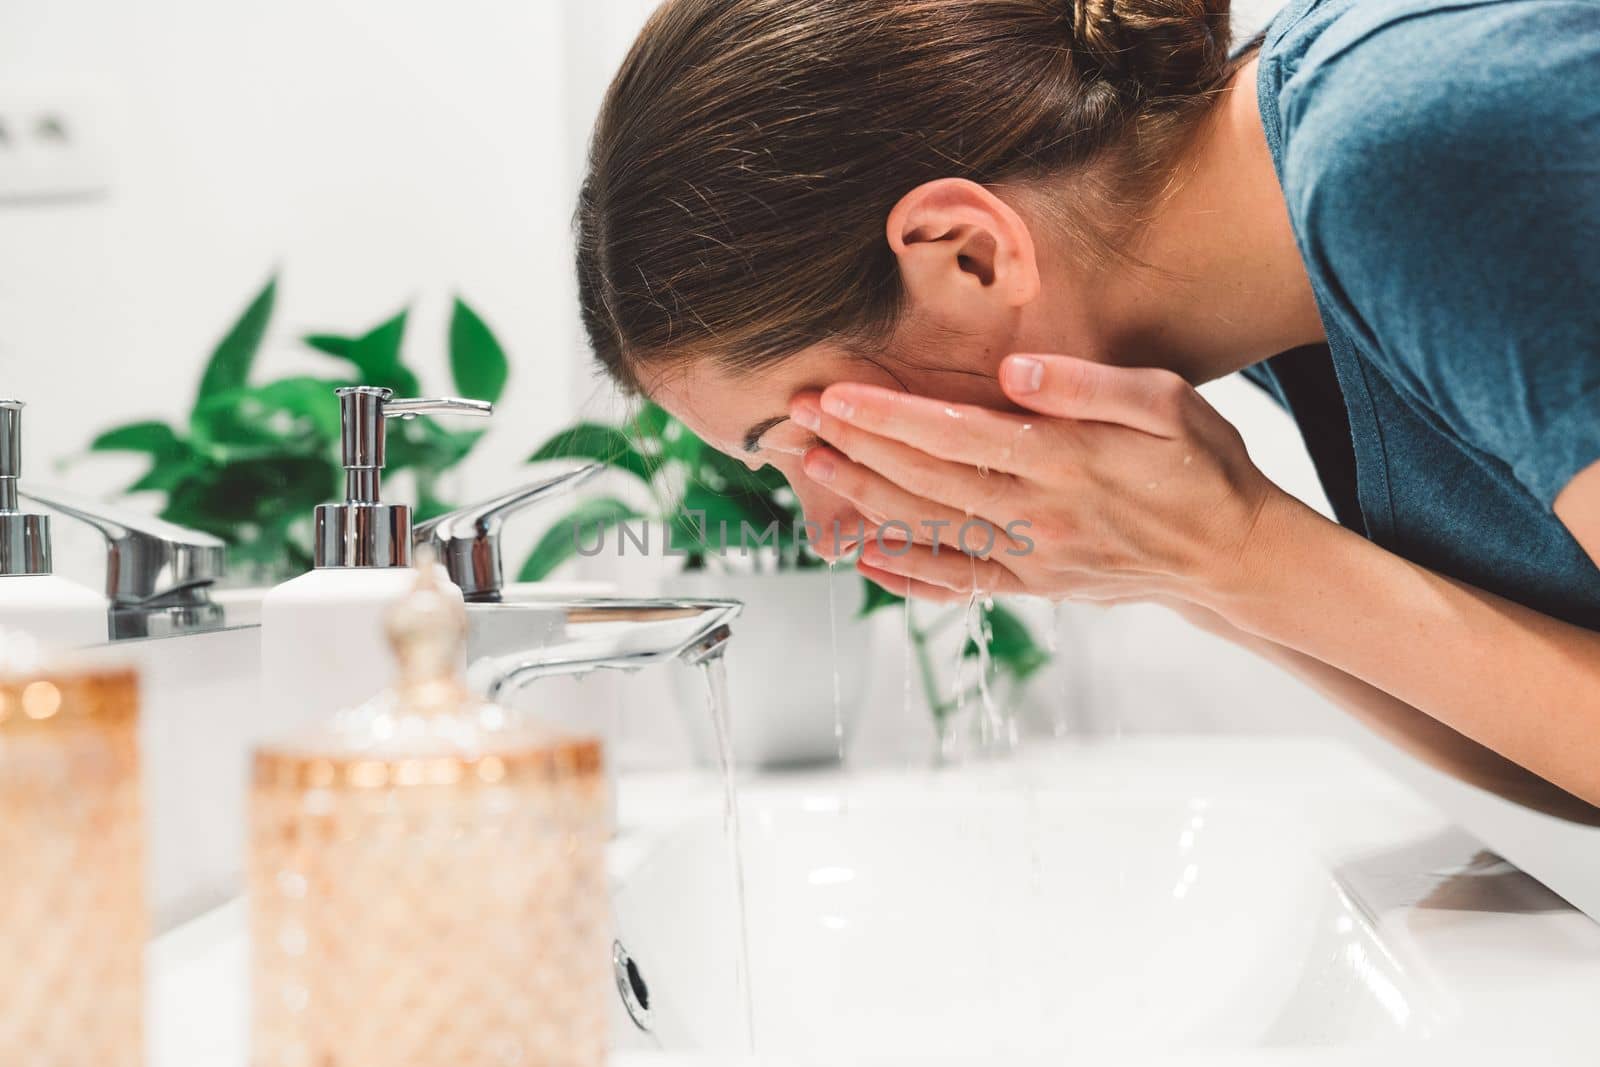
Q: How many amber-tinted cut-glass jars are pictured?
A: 2